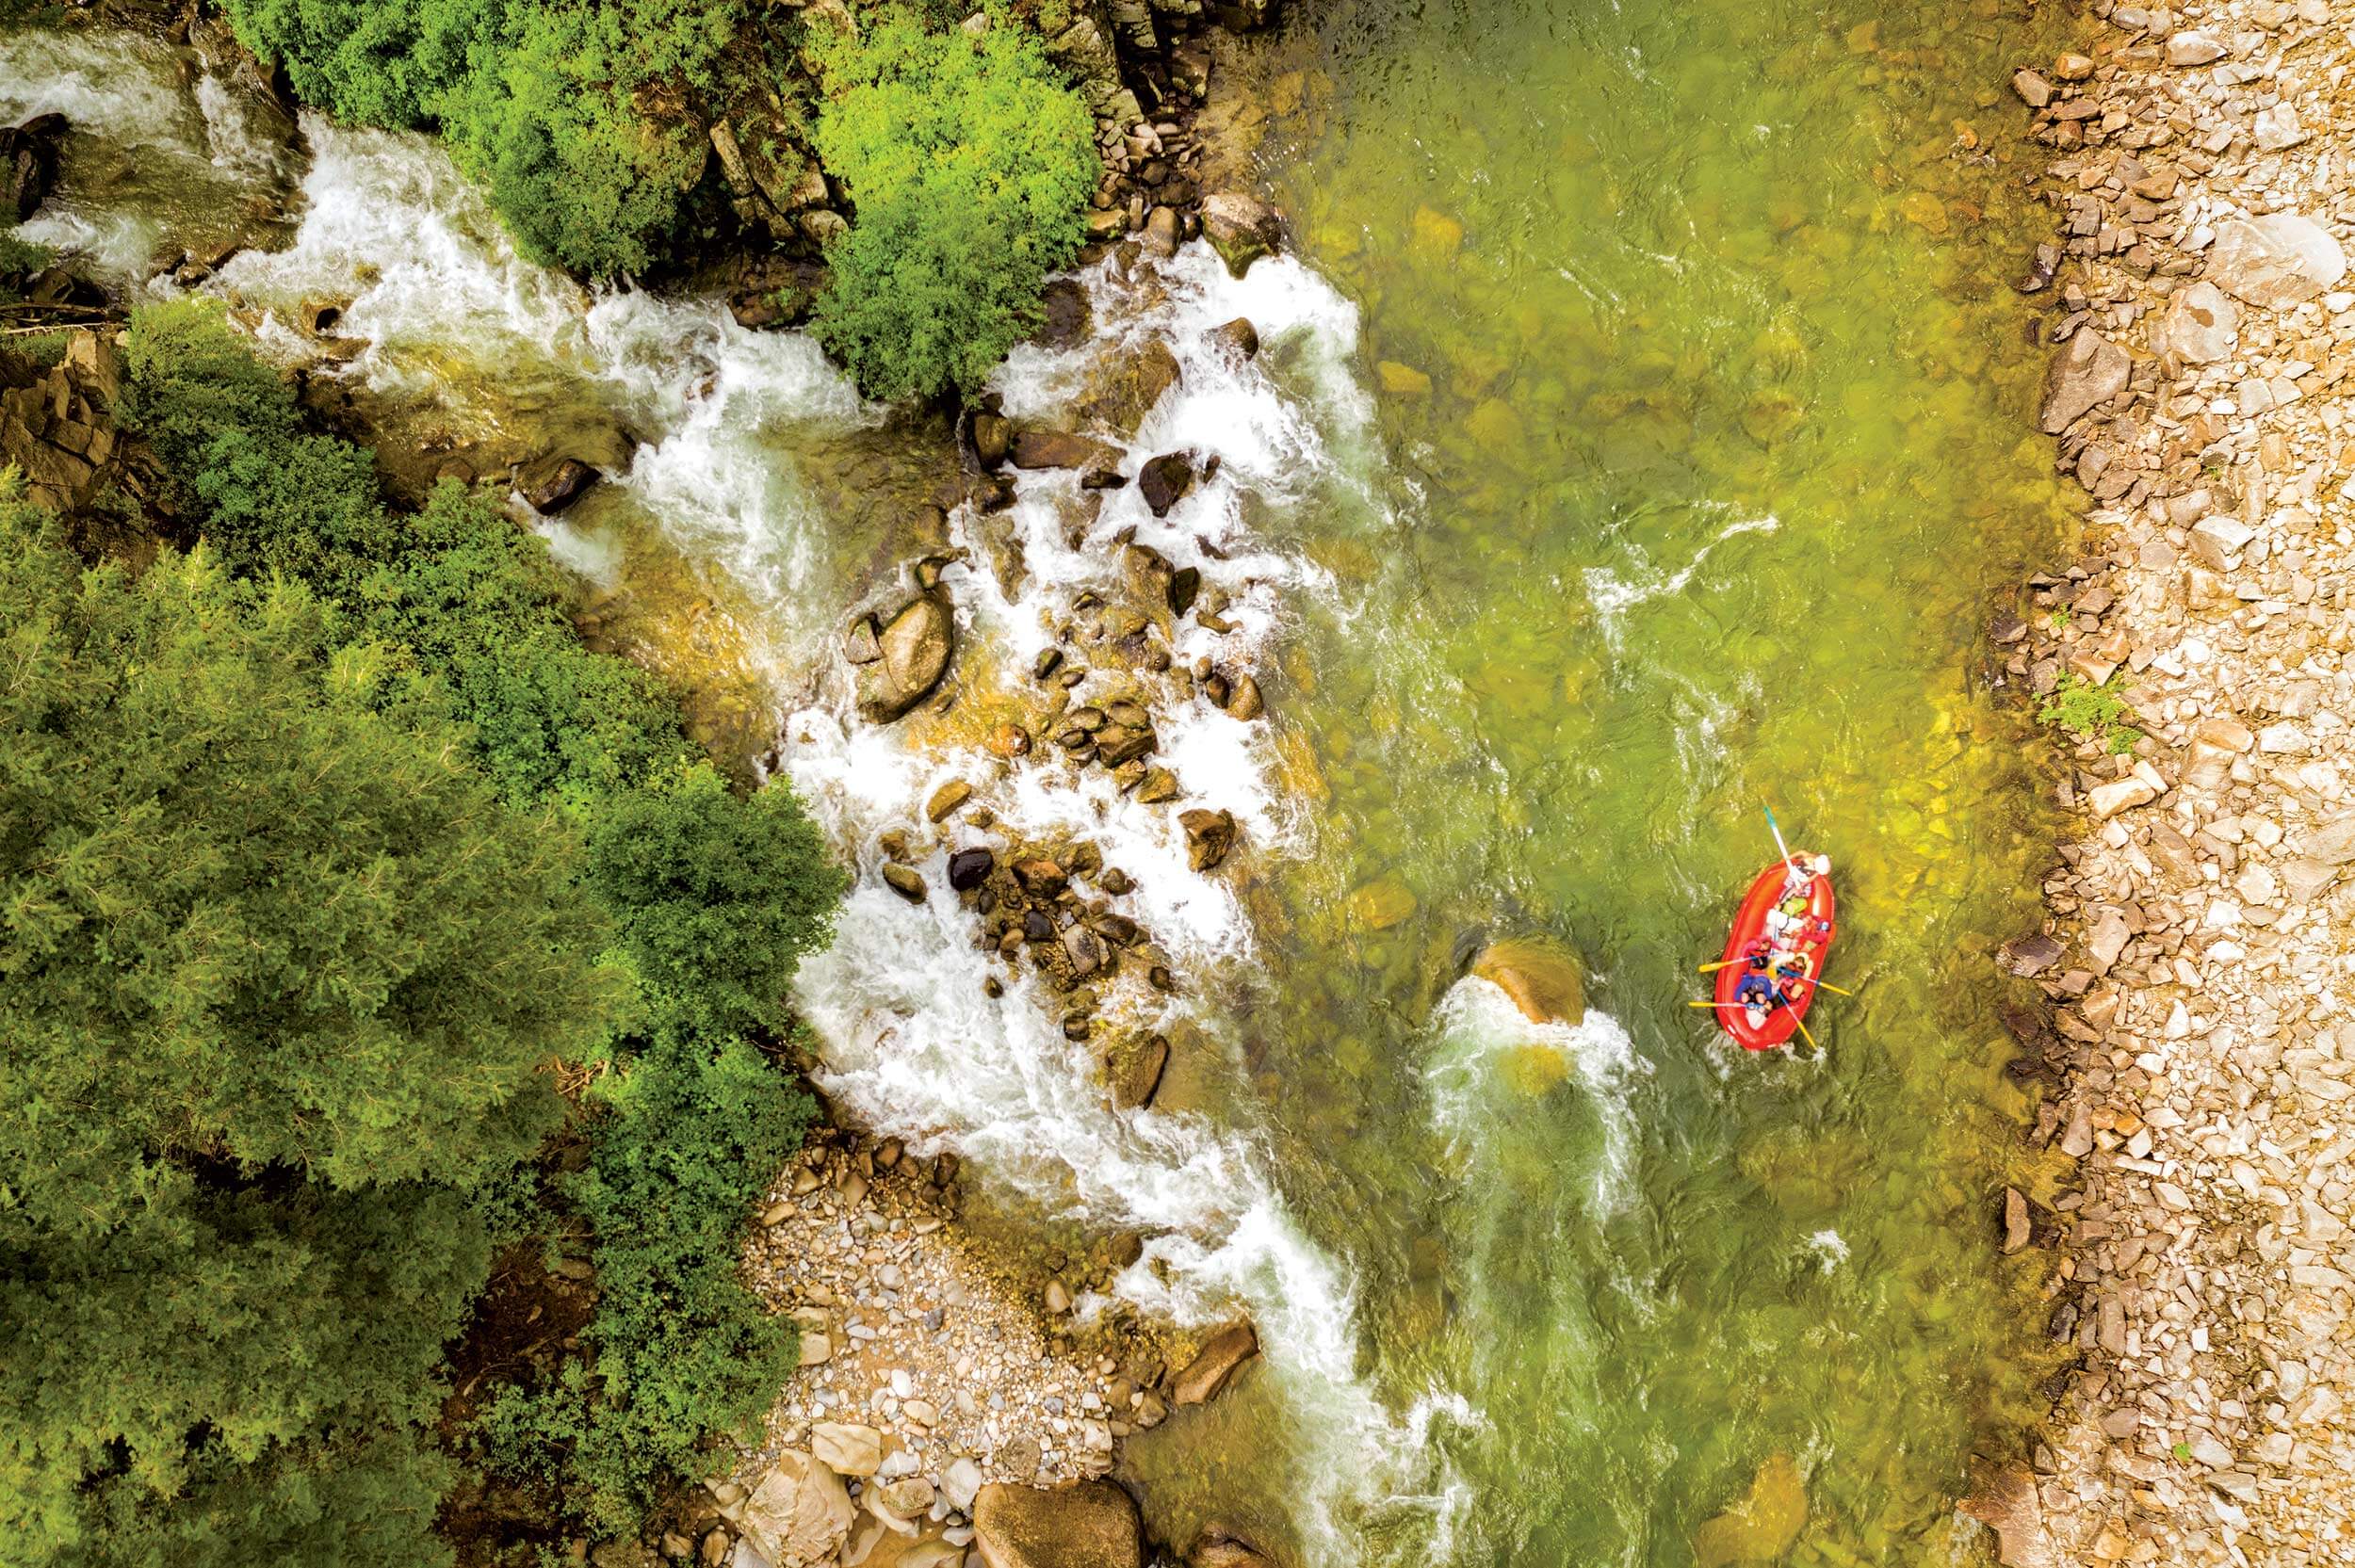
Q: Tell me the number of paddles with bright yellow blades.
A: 4